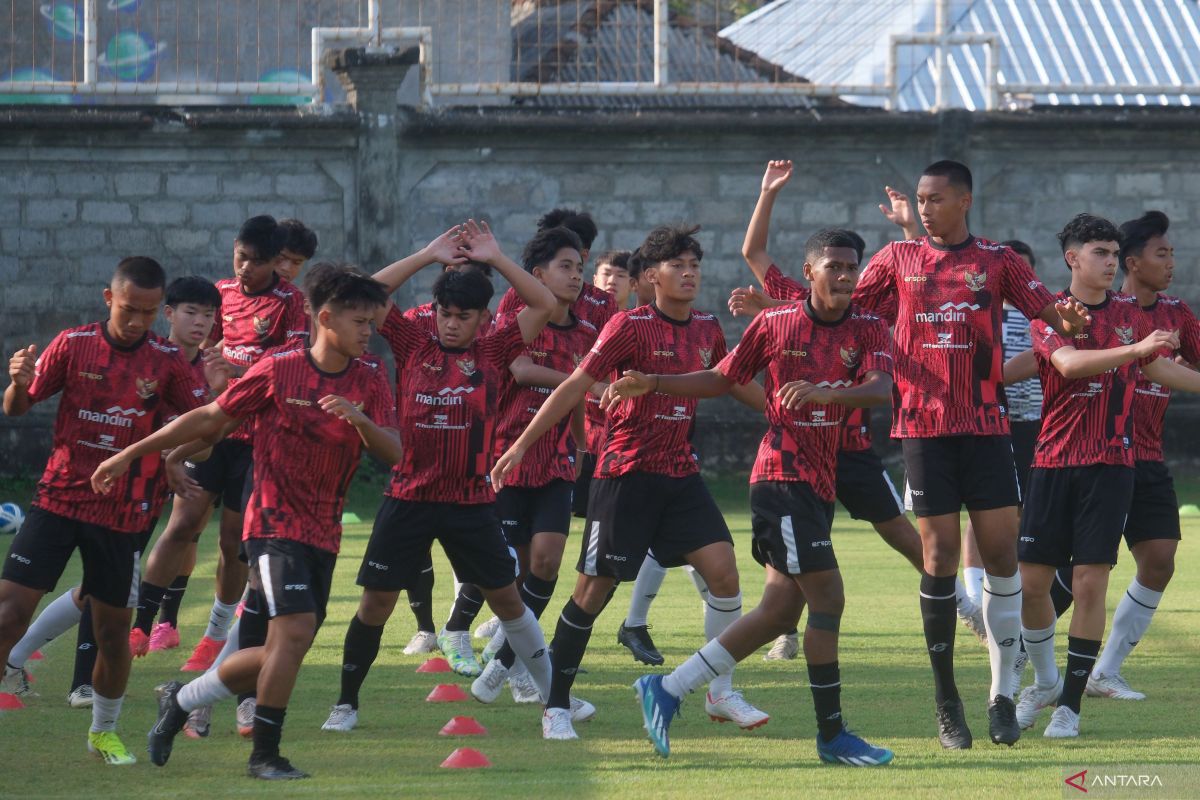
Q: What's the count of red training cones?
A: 7